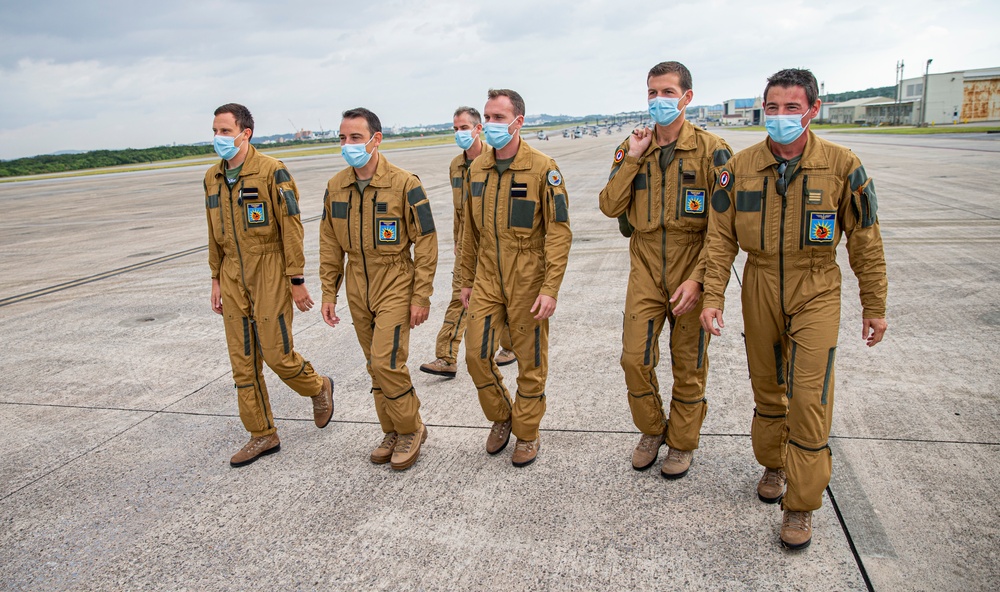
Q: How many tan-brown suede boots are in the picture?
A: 12